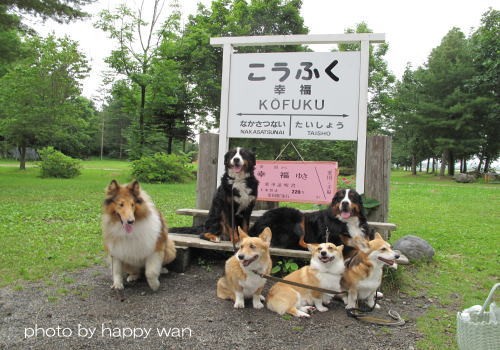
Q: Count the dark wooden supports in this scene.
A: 2